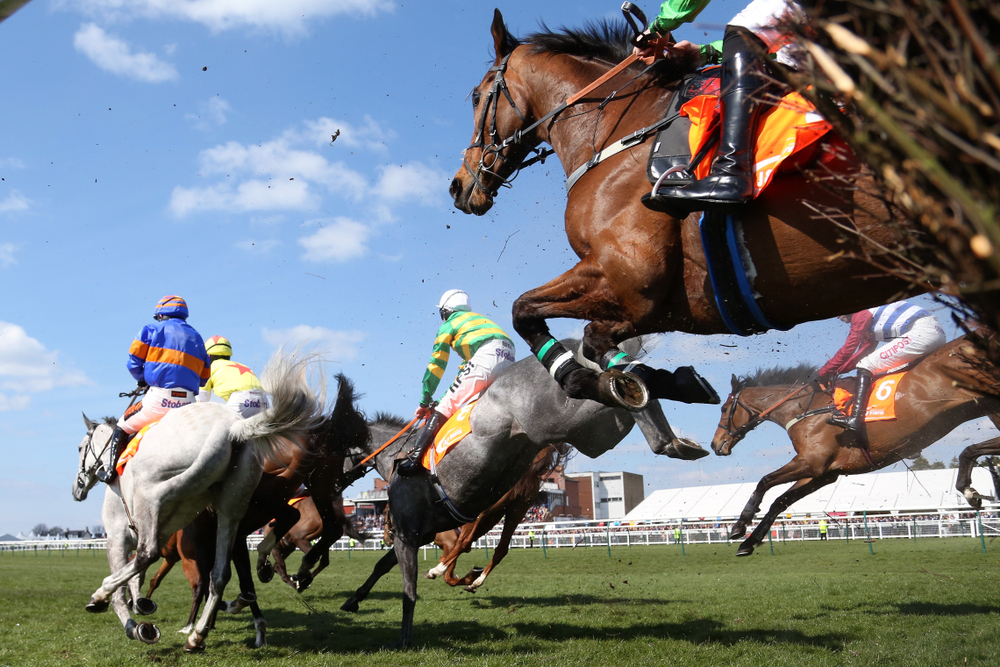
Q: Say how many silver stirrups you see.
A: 2